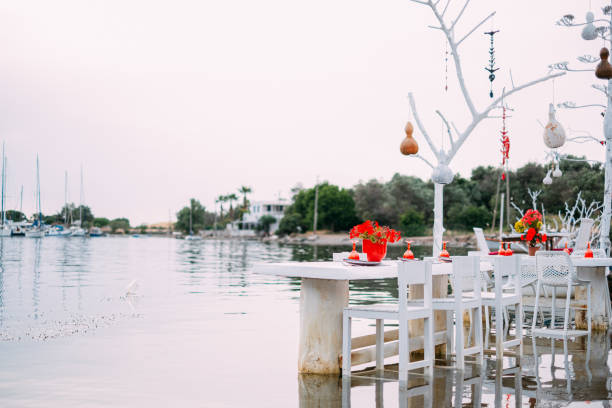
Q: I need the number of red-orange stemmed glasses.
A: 7